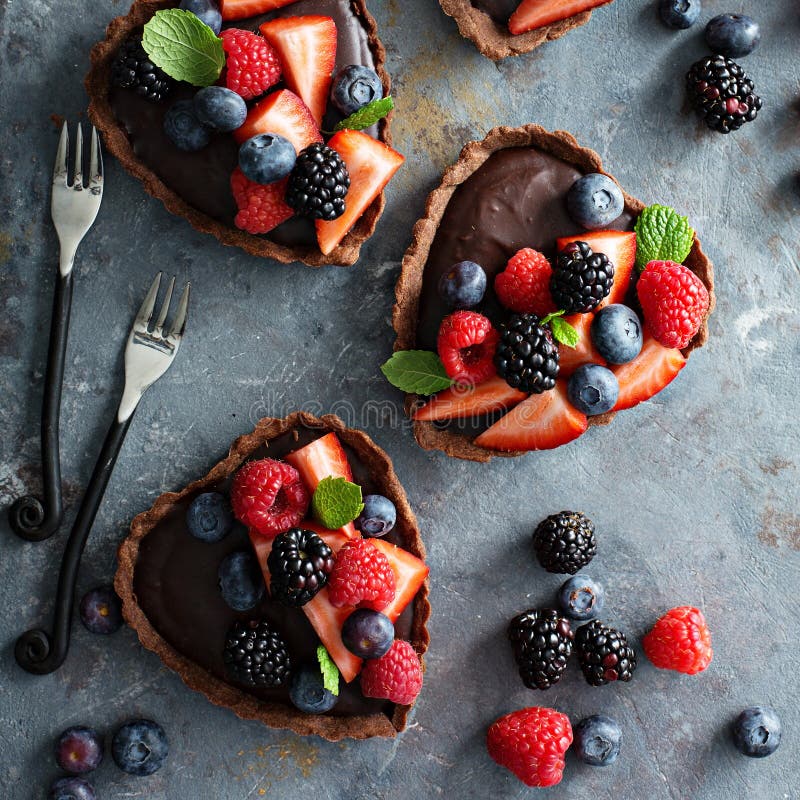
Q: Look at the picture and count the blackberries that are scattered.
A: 4